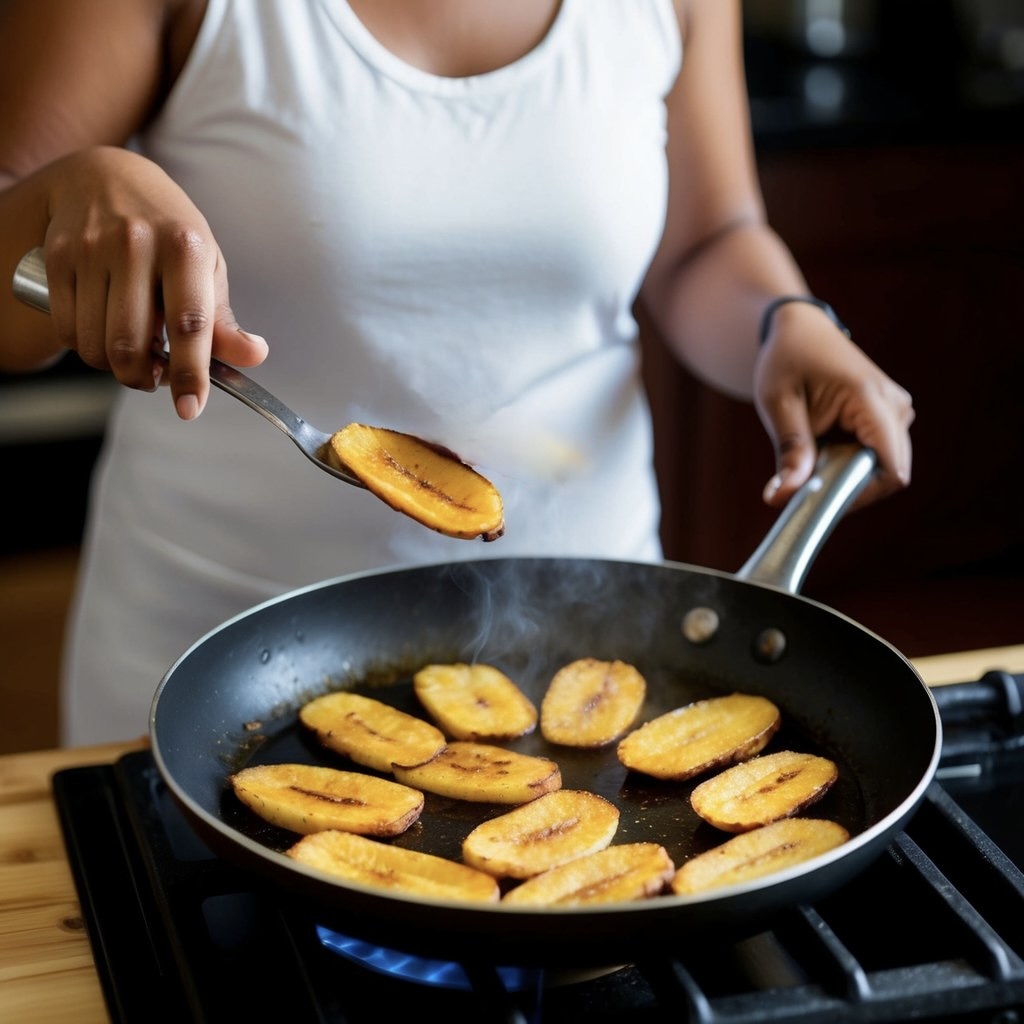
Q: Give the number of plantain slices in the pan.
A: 11